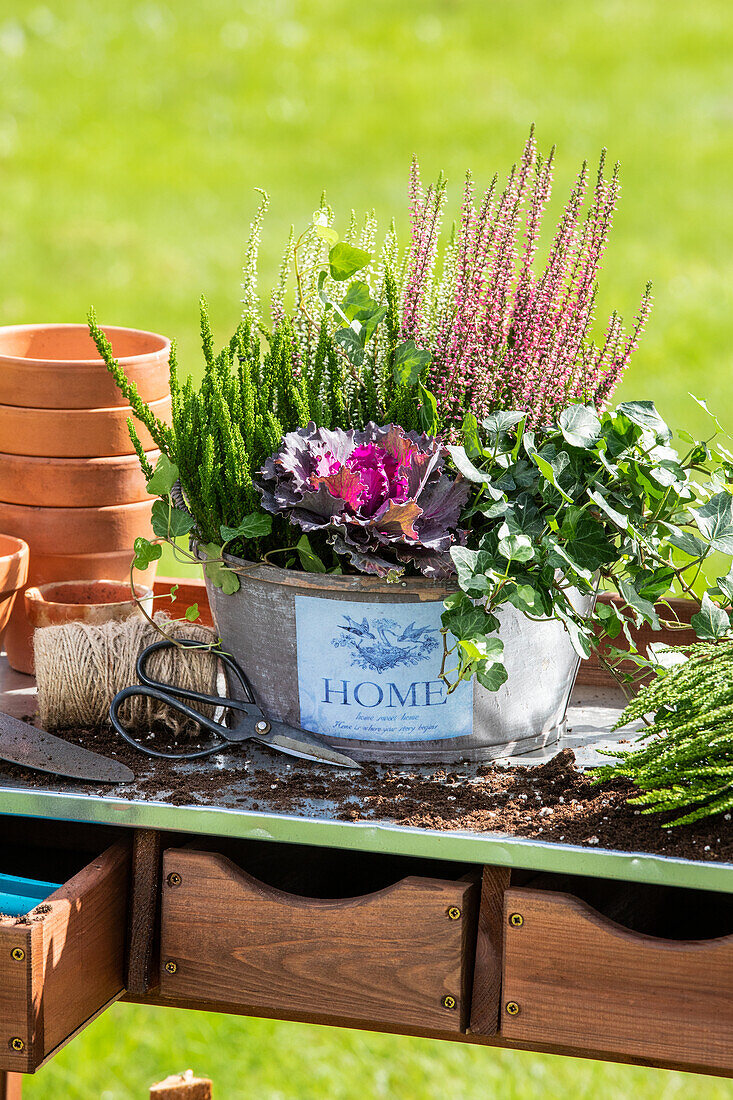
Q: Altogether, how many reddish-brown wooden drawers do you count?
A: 3